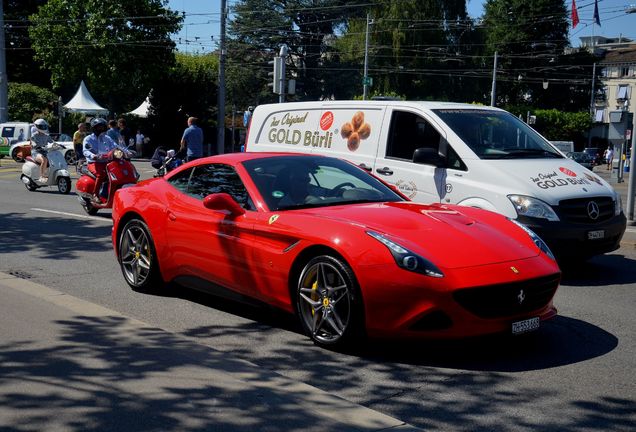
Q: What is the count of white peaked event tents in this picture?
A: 2